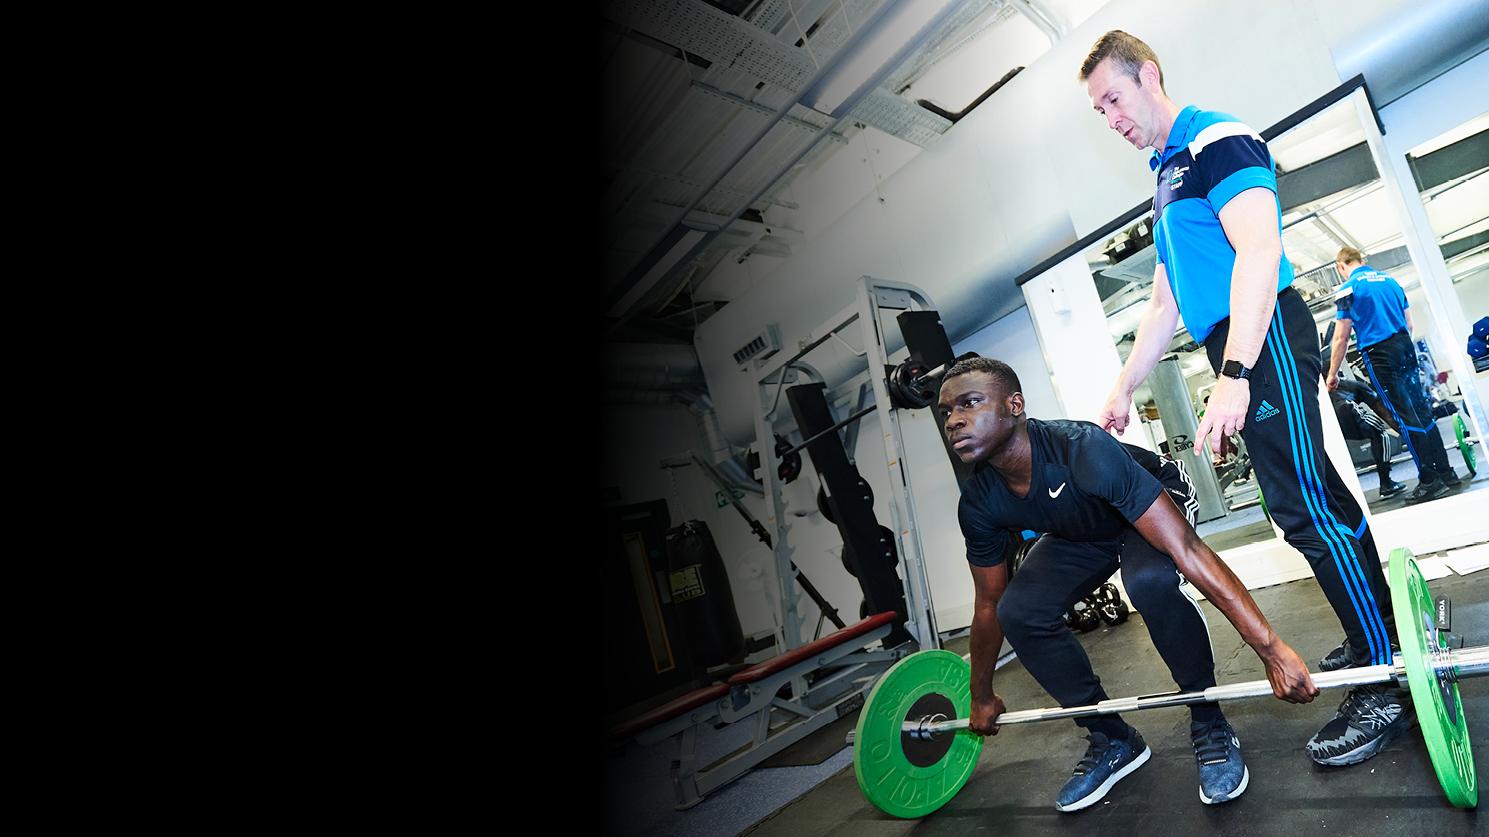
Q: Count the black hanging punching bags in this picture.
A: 1